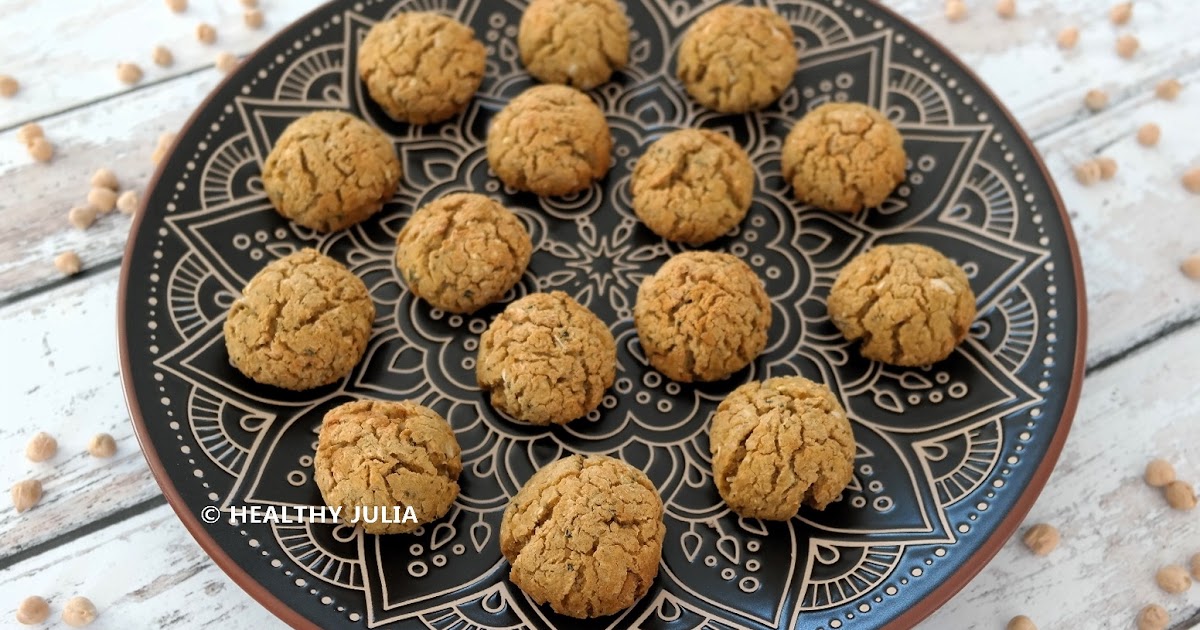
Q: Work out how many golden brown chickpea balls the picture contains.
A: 15